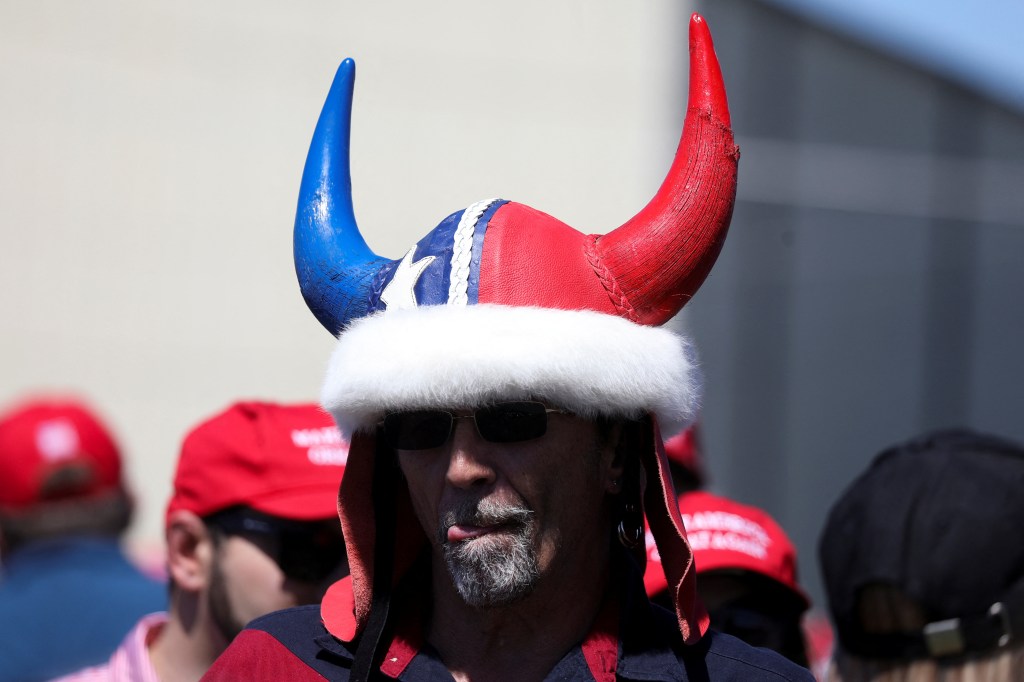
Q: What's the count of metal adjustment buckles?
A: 1